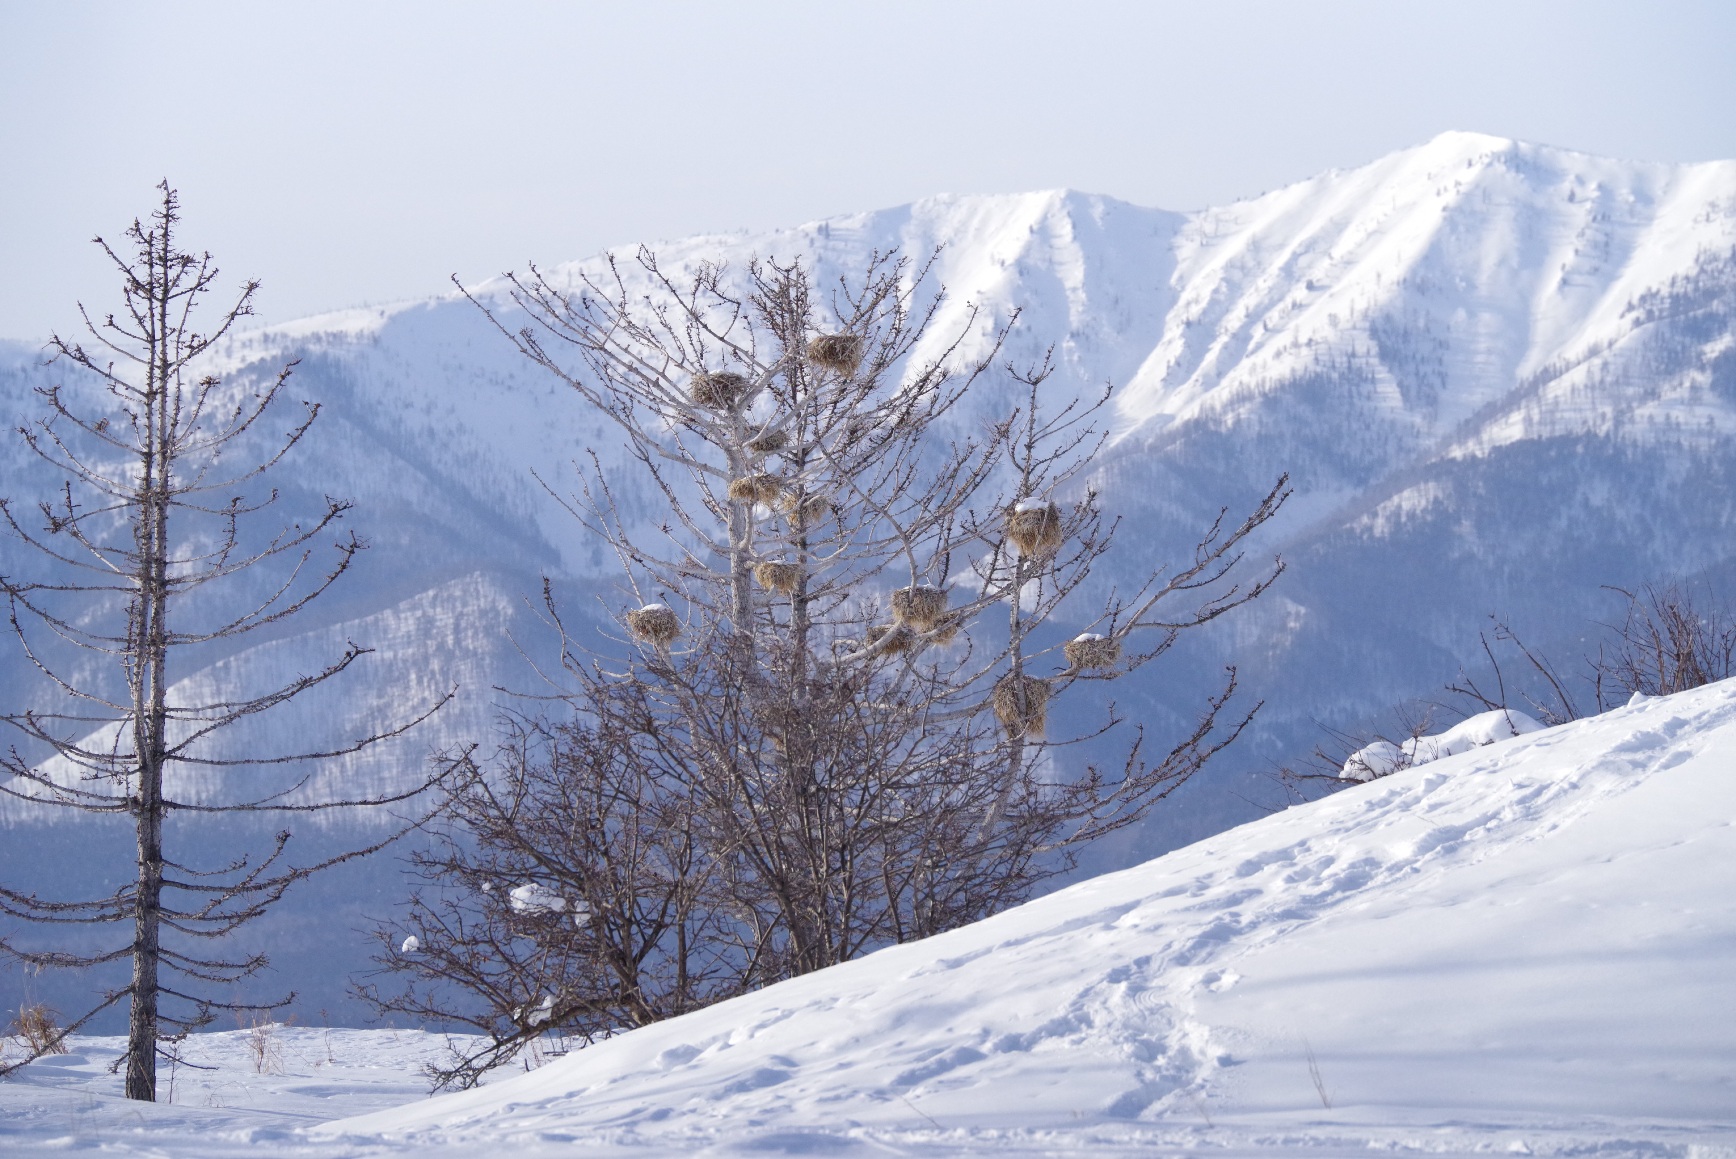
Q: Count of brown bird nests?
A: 13